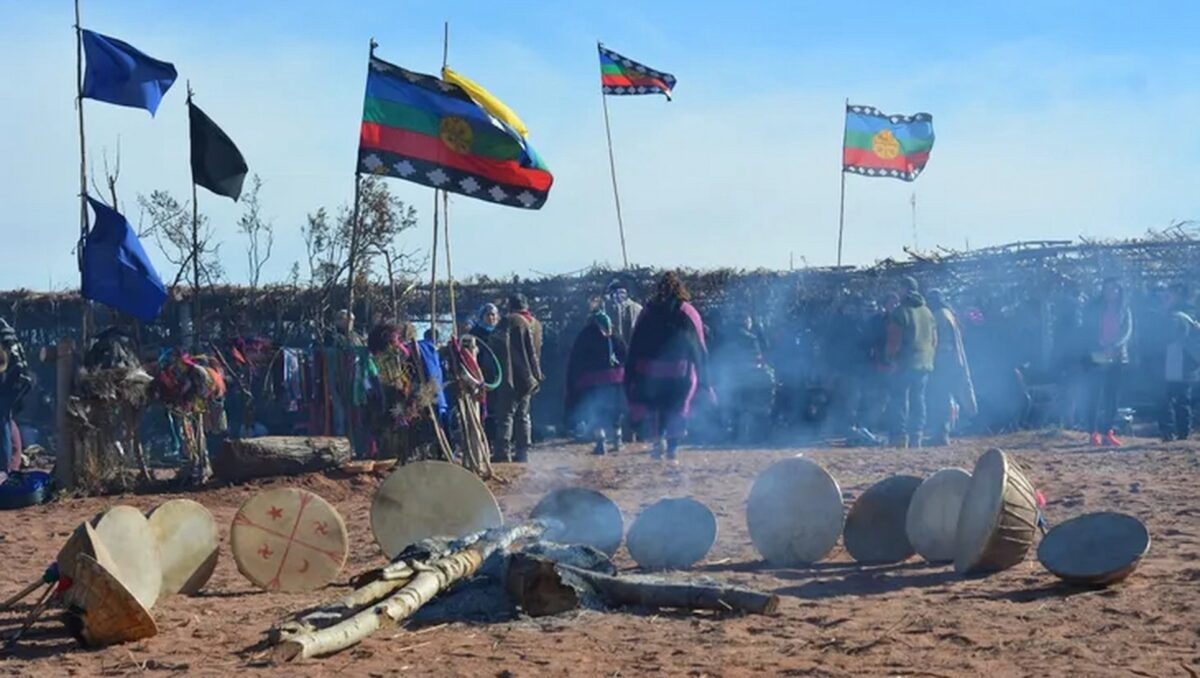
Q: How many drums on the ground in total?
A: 13